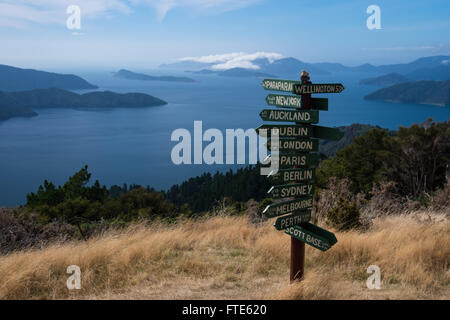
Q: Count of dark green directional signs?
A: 12